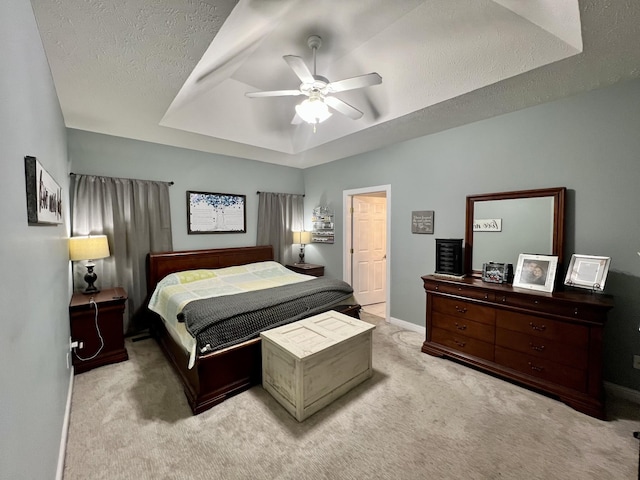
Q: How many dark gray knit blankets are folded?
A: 1